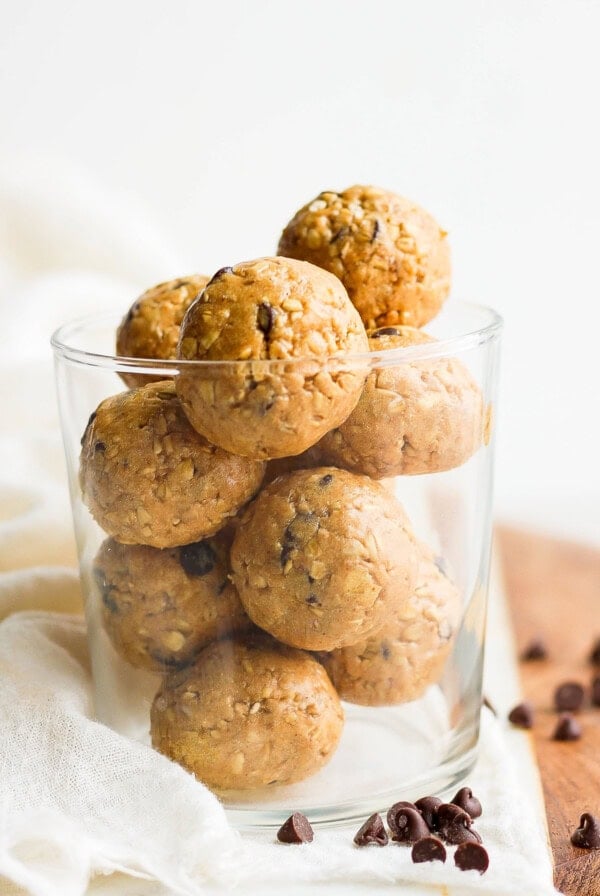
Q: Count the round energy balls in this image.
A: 9